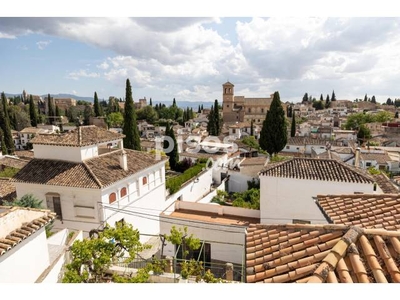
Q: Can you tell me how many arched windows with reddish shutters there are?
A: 3